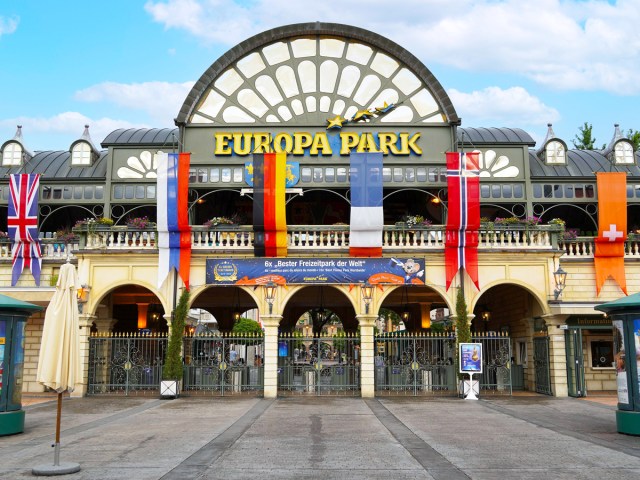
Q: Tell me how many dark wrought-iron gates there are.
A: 5